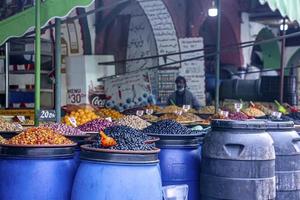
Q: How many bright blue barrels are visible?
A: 3